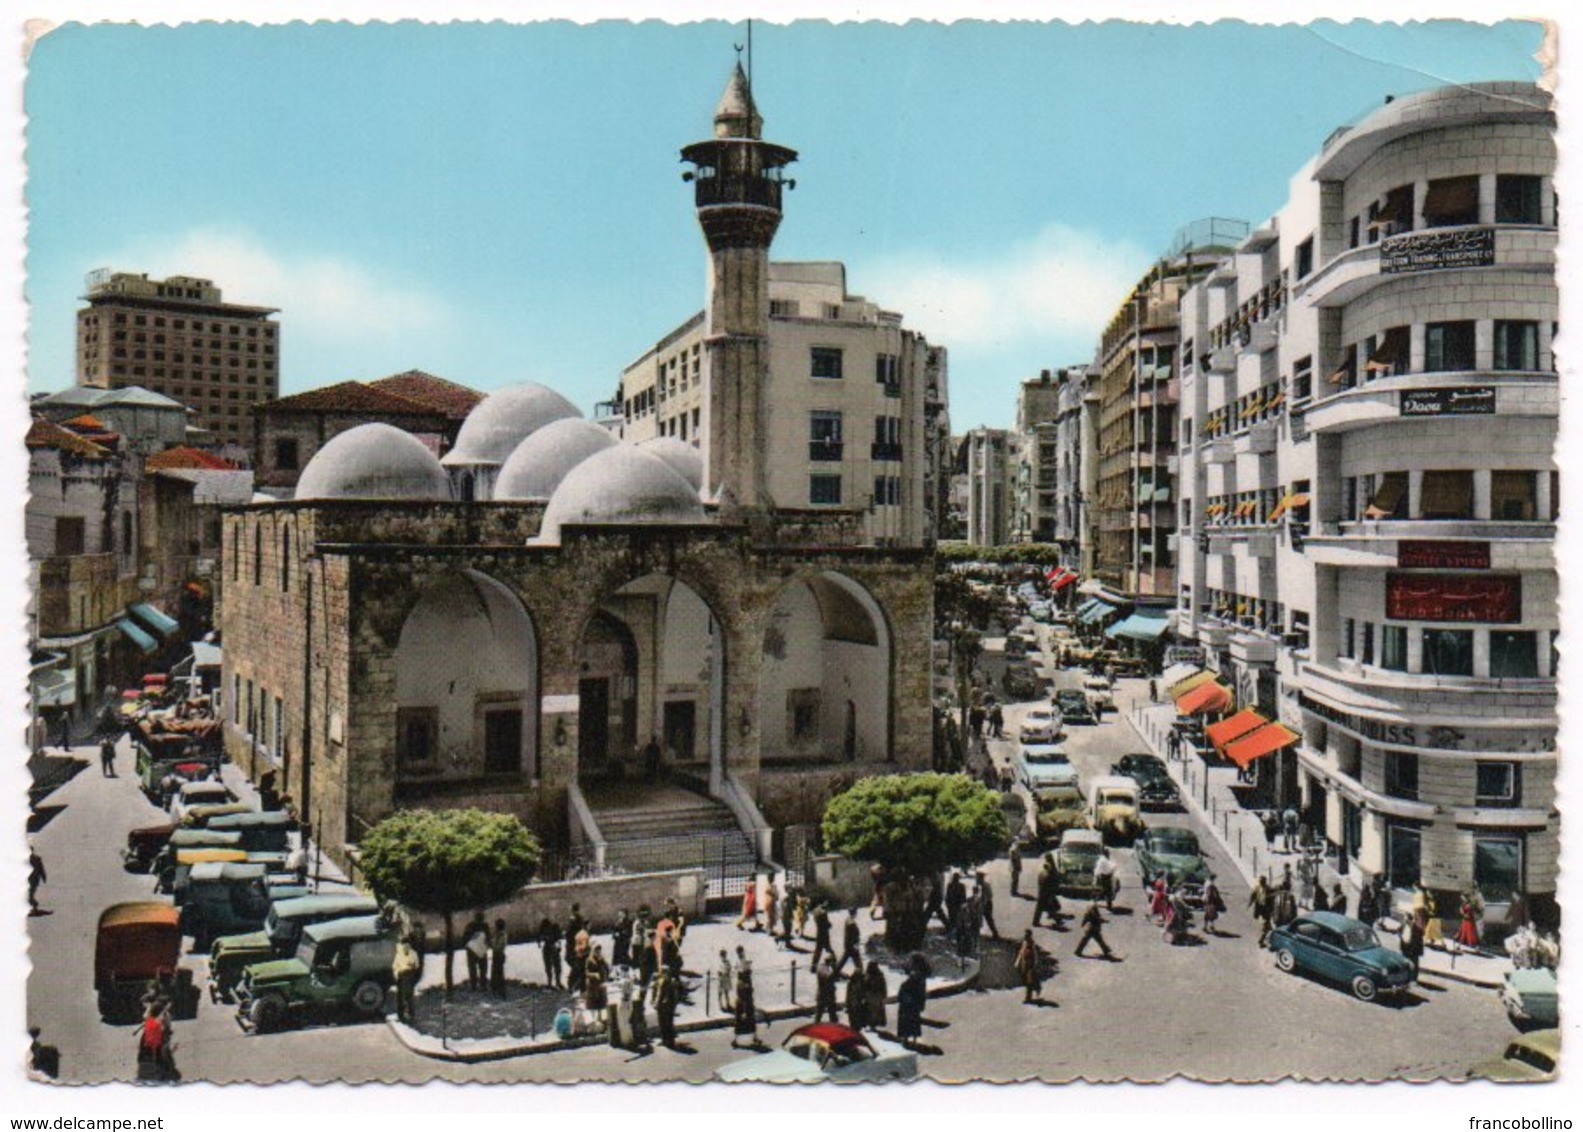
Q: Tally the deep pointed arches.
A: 3